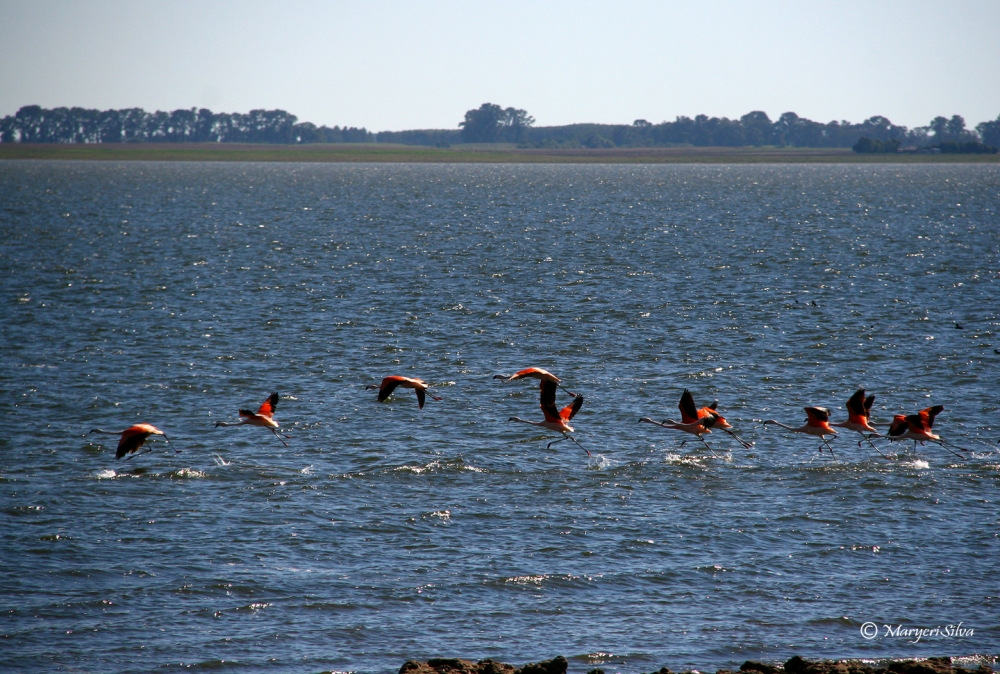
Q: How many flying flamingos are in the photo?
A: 11